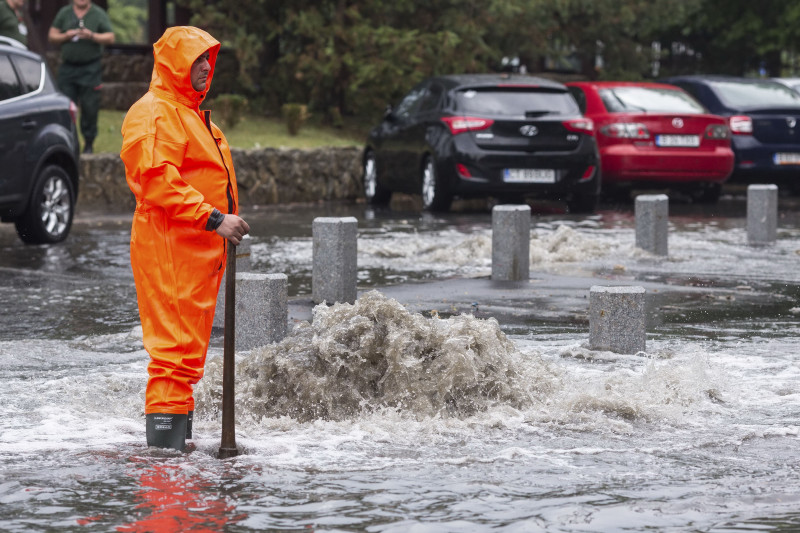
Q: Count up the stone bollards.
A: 7